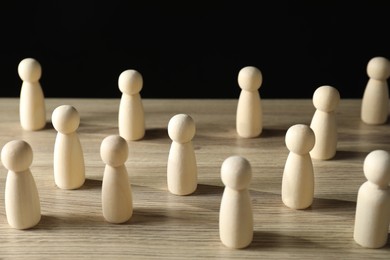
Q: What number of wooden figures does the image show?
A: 12